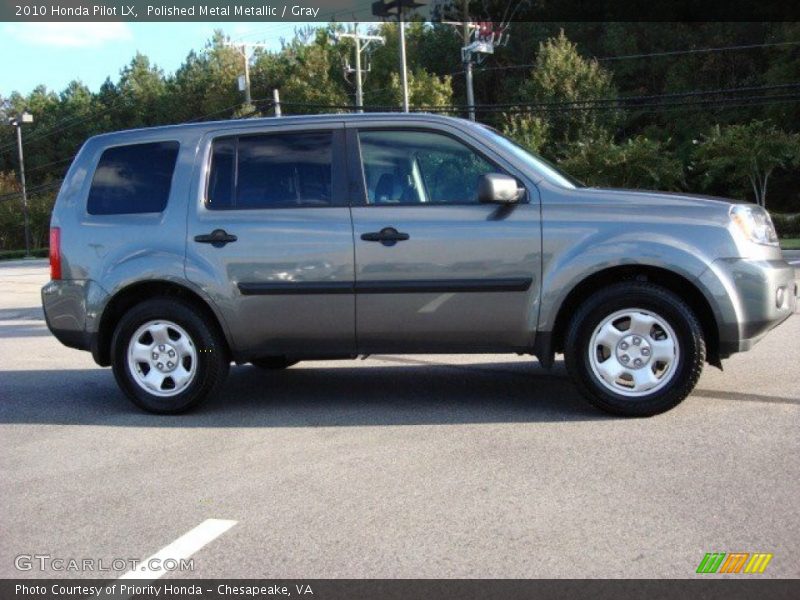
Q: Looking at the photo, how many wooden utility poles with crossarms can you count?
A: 3